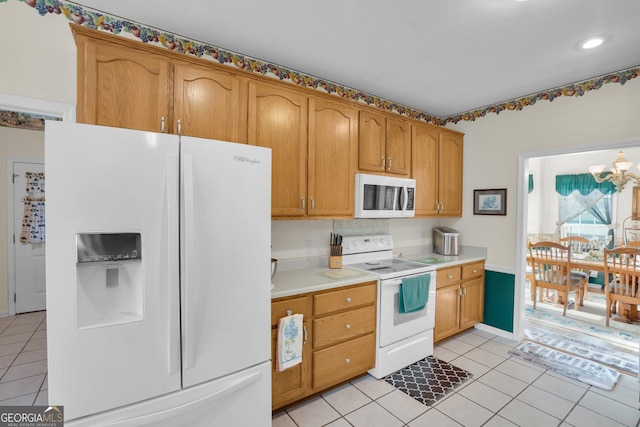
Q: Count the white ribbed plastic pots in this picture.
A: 0